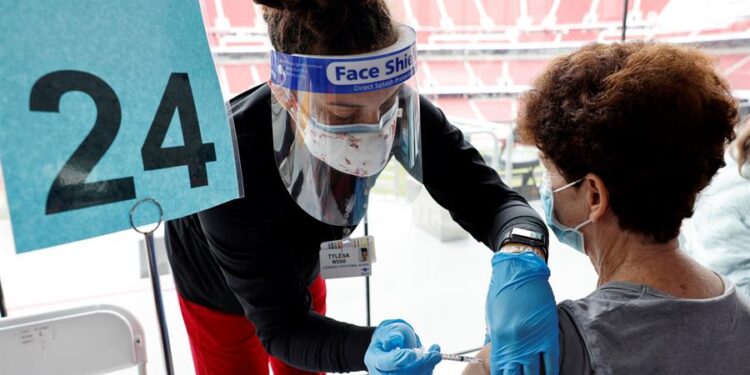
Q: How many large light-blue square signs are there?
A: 1